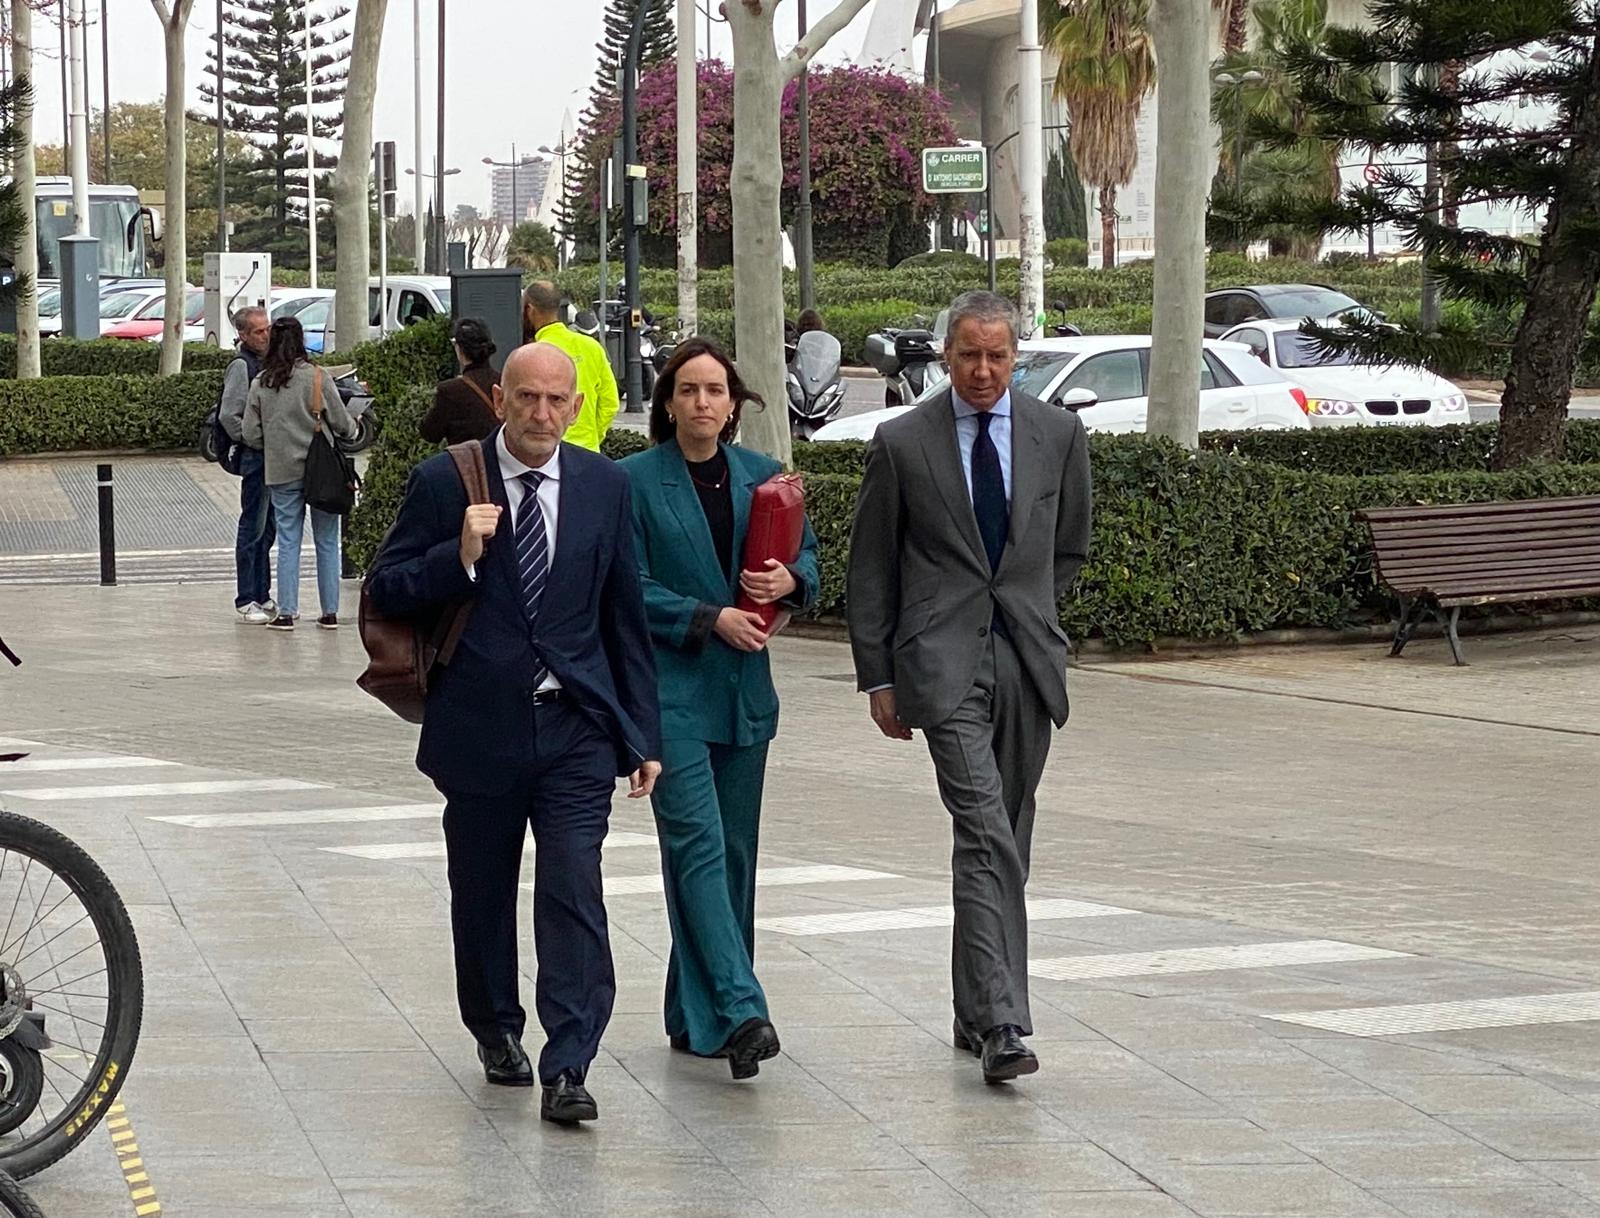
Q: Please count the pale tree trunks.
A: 5